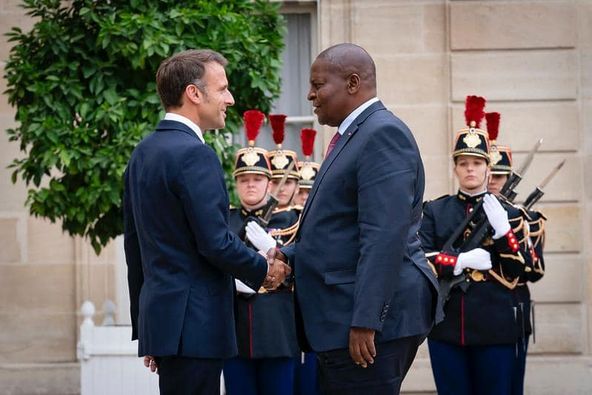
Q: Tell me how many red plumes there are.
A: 5